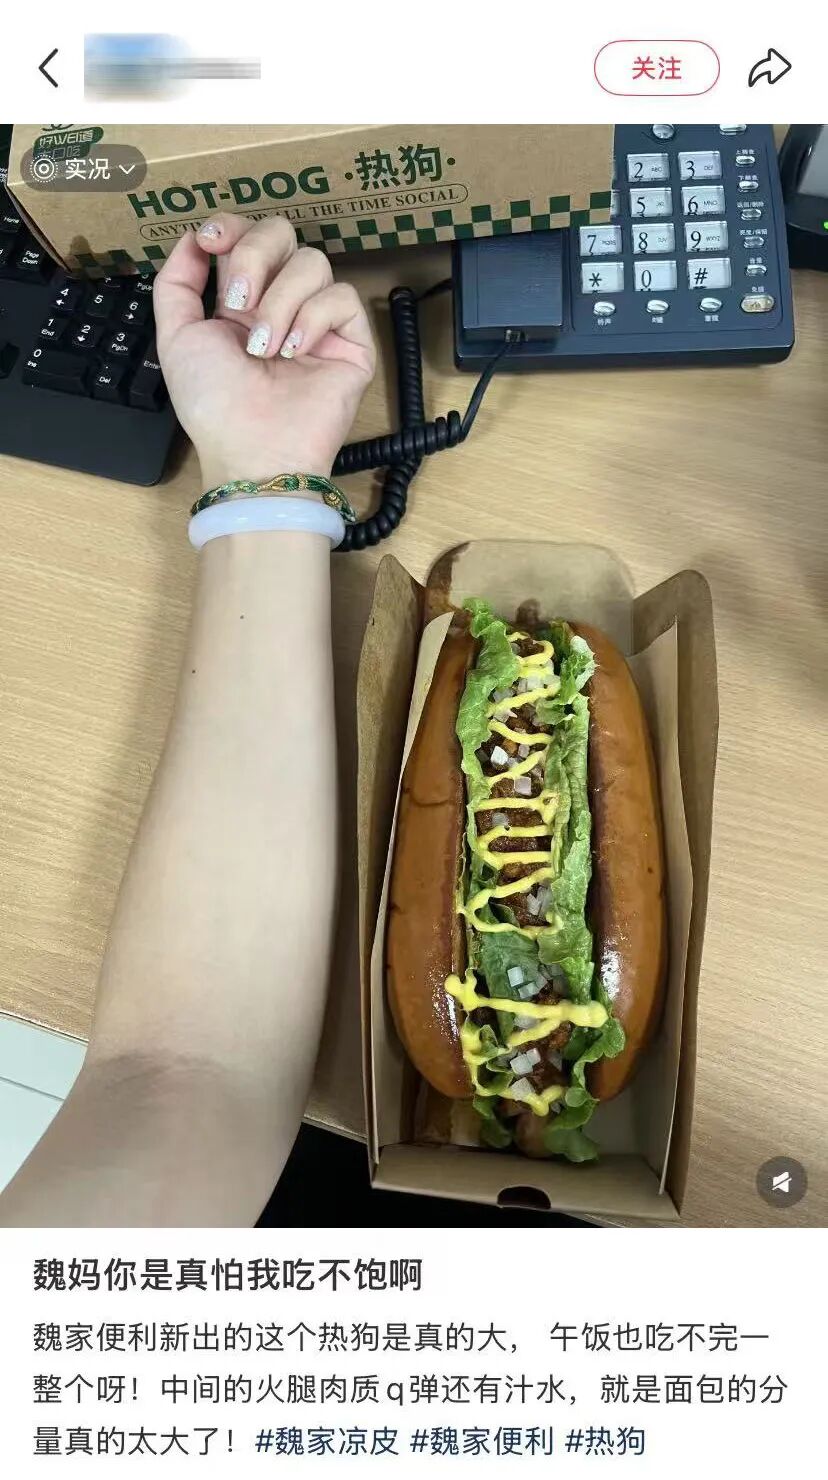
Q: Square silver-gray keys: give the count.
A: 10